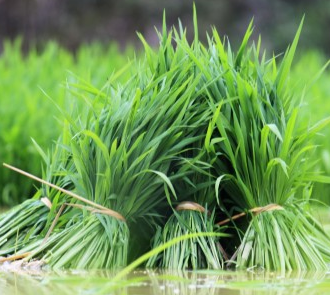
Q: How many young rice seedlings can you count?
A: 4